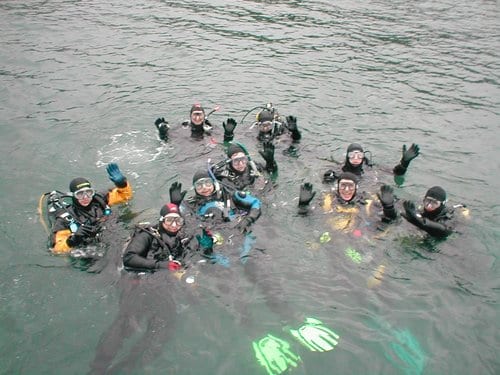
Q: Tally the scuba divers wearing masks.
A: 9